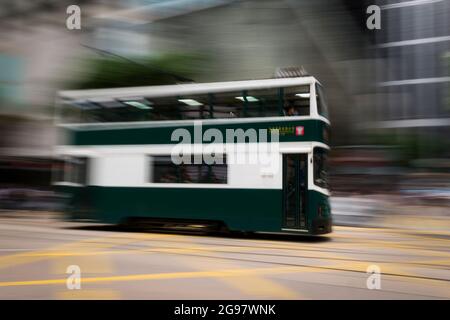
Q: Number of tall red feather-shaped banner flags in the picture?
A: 0